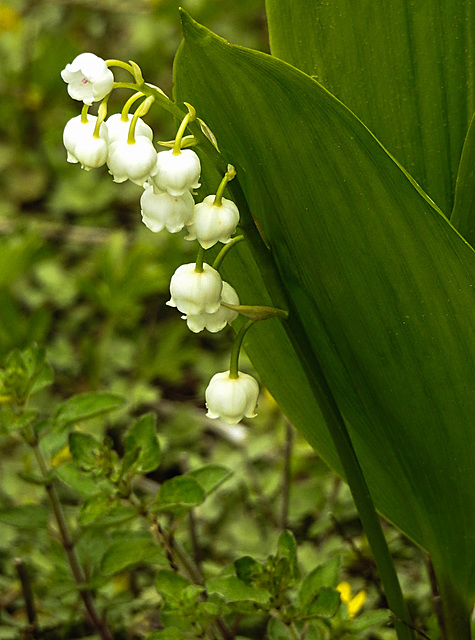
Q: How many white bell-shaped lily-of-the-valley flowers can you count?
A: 11